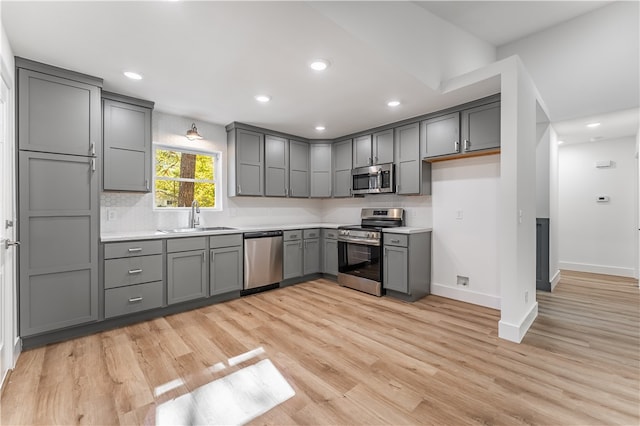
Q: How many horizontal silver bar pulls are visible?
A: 7